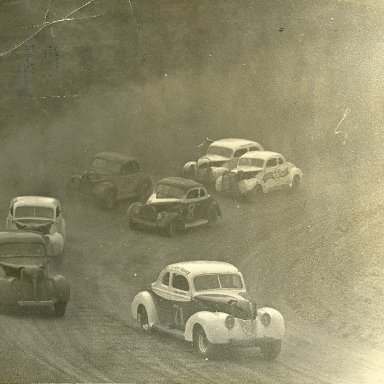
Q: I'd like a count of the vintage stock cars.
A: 7